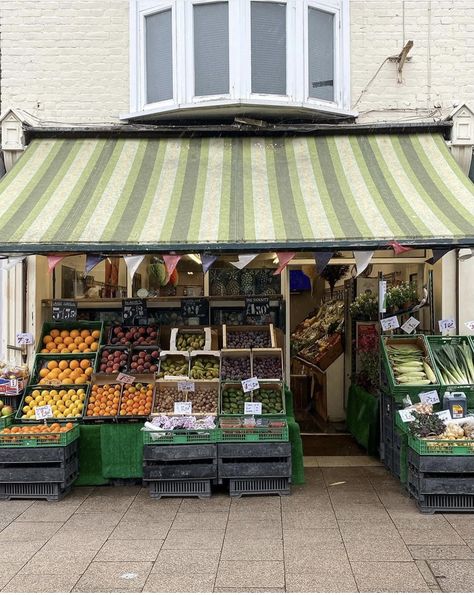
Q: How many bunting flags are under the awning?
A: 12